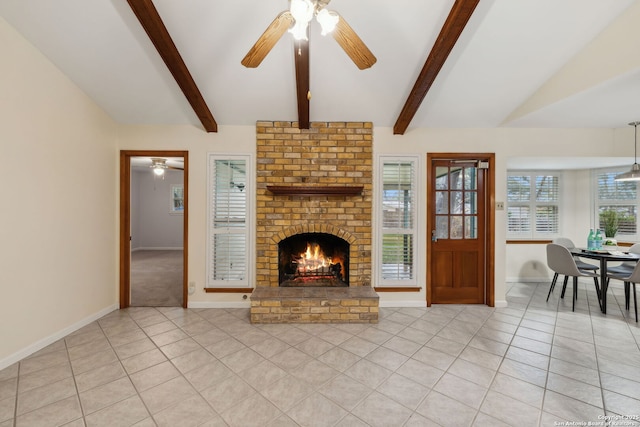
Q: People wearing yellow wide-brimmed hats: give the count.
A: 0